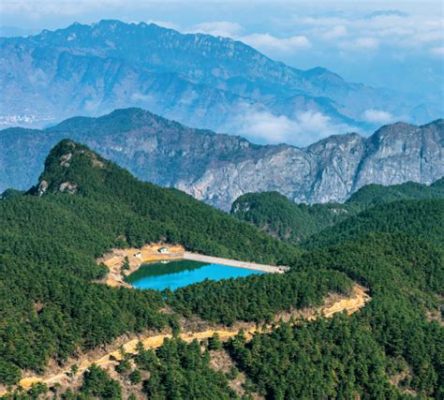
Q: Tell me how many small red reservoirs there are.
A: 0